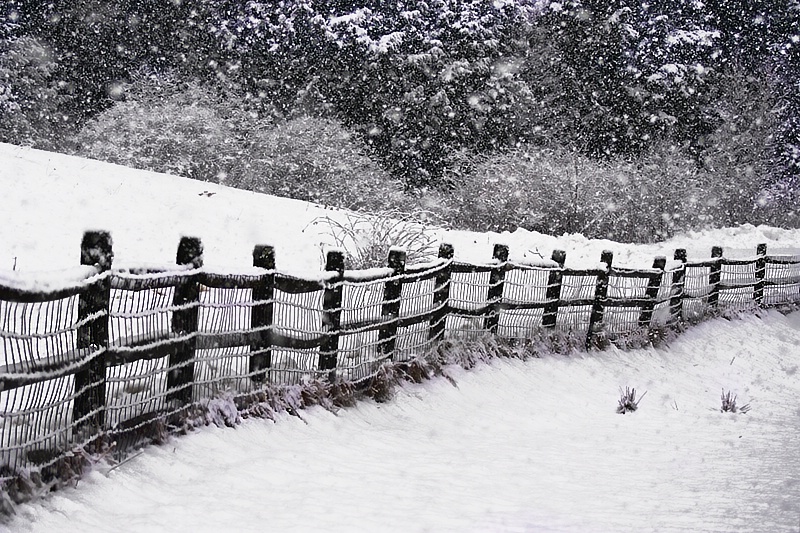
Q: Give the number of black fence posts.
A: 13